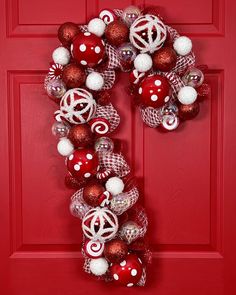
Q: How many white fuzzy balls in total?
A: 9